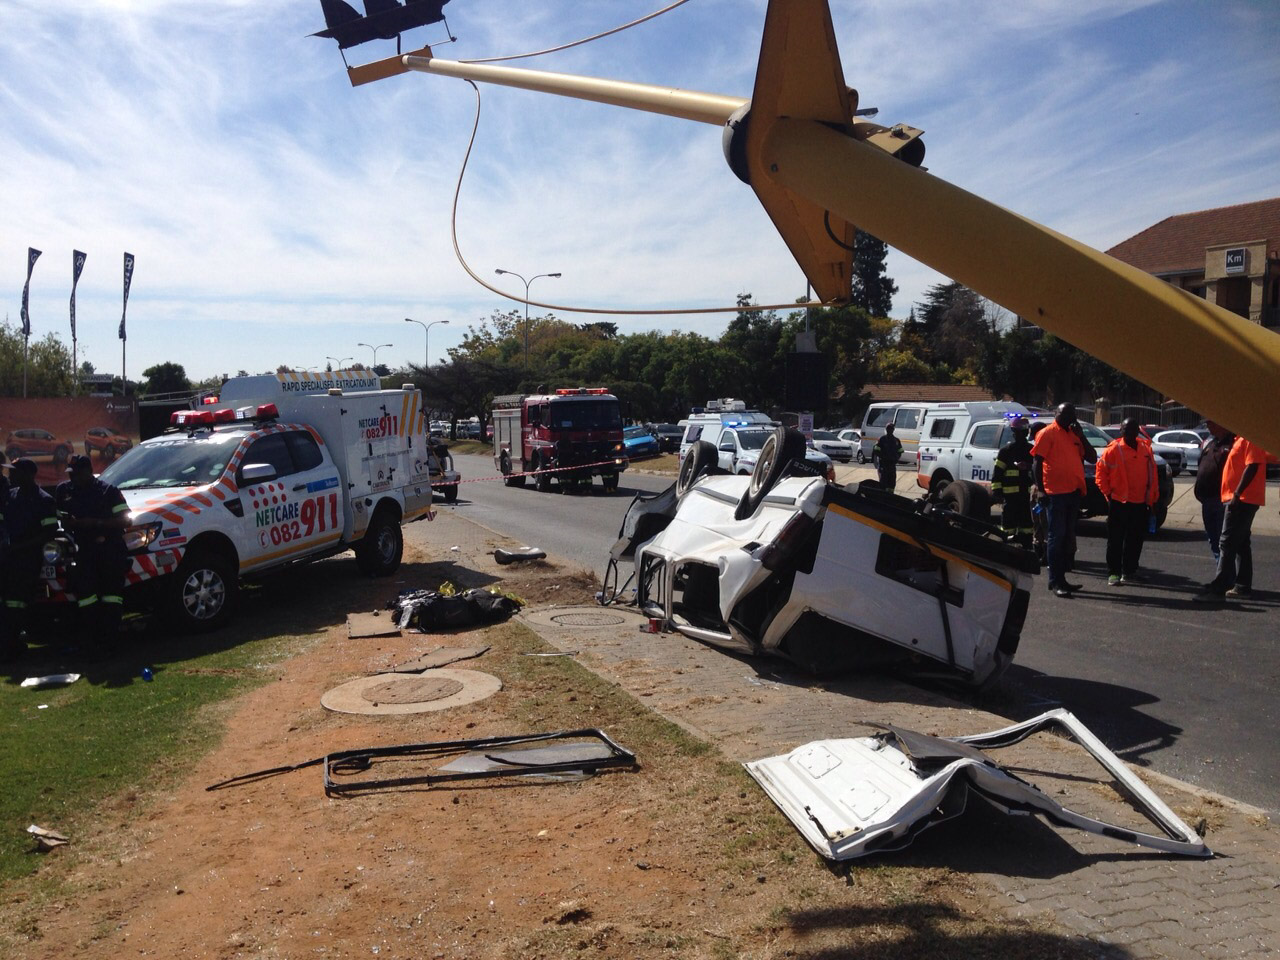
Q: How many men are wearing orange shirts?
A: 3